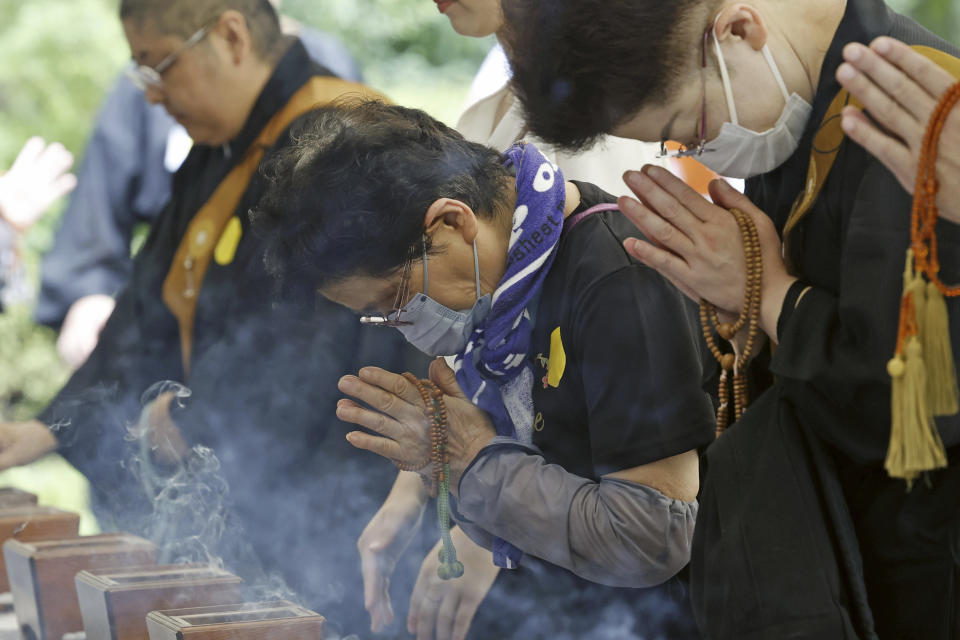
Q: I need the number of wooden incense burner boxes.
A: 5